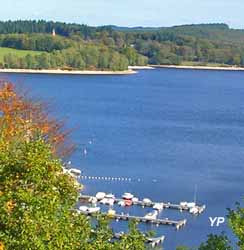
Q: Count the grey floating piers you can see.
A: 3